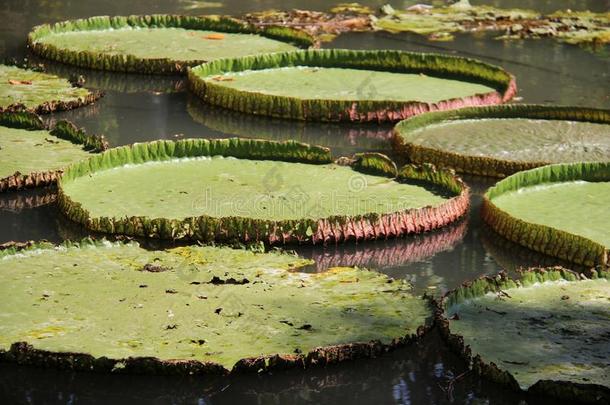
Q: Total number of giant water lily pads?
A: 9